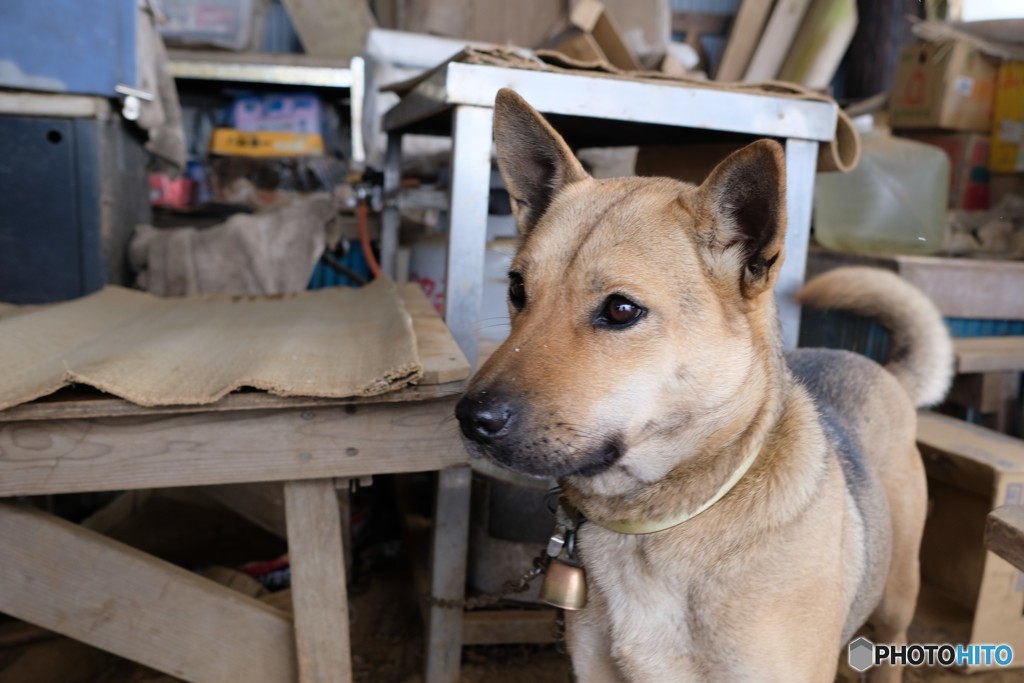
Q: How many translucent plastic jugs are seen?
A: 1